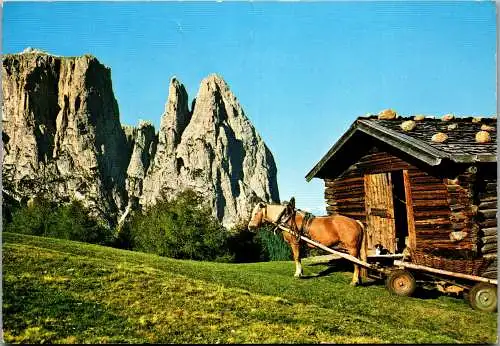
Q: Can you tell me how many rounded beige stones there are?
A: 9